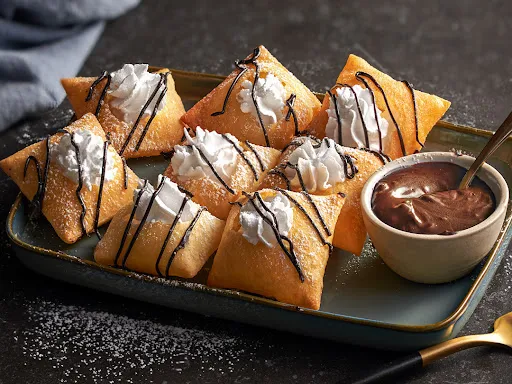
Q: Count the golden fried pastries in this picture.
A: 8